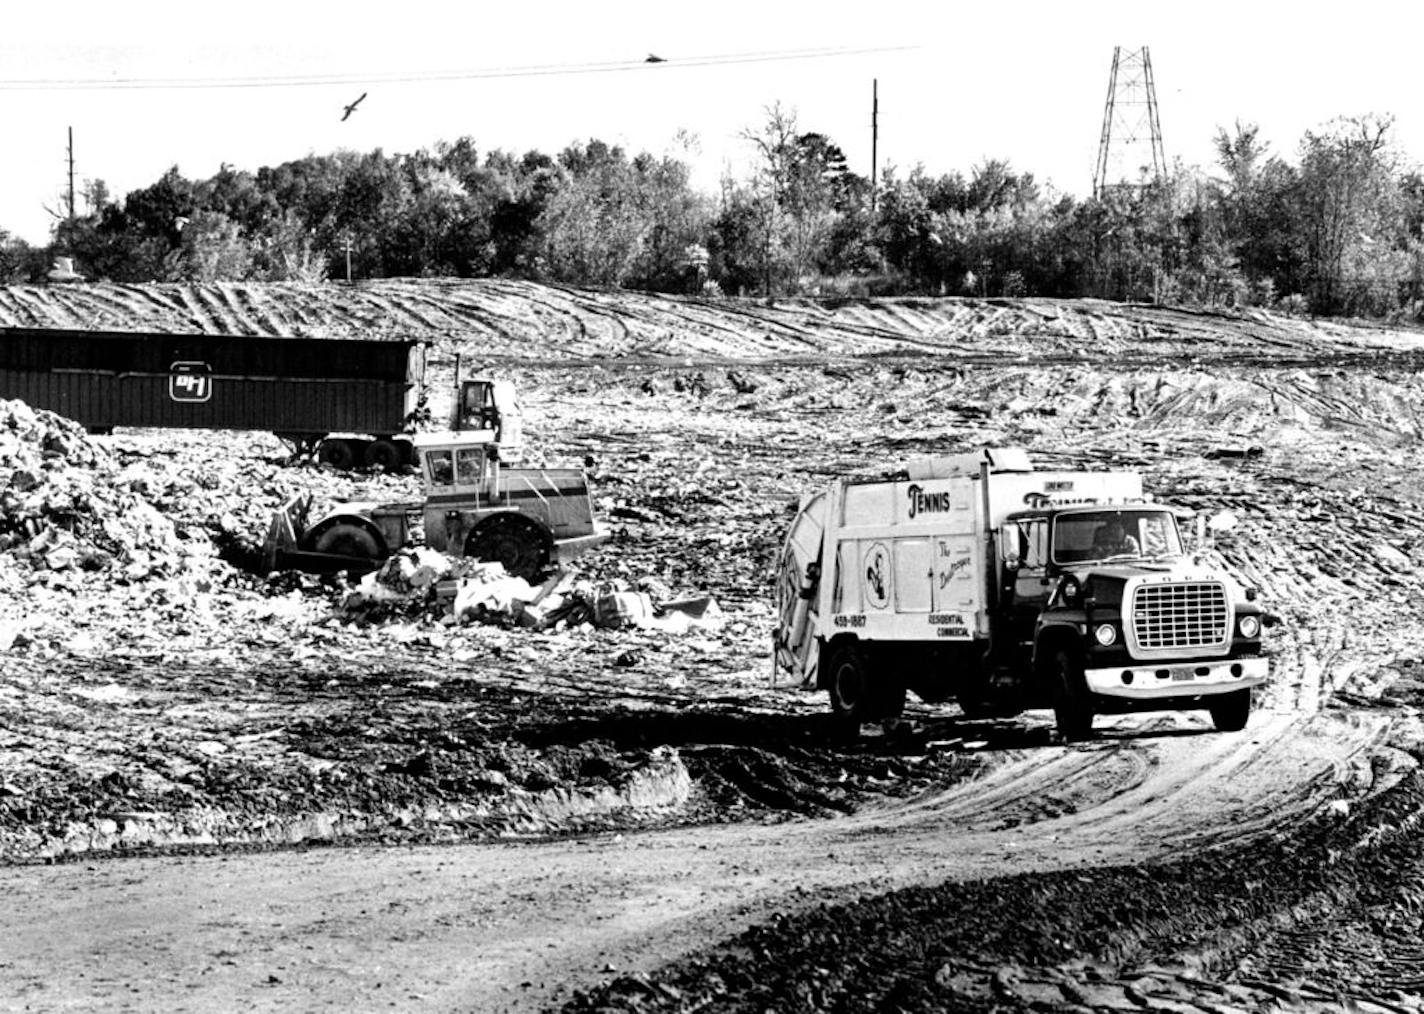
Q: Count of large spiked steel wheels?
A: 2